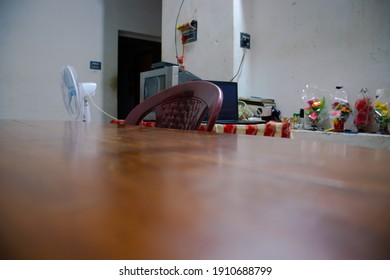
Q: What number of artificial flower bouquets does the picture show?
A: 4